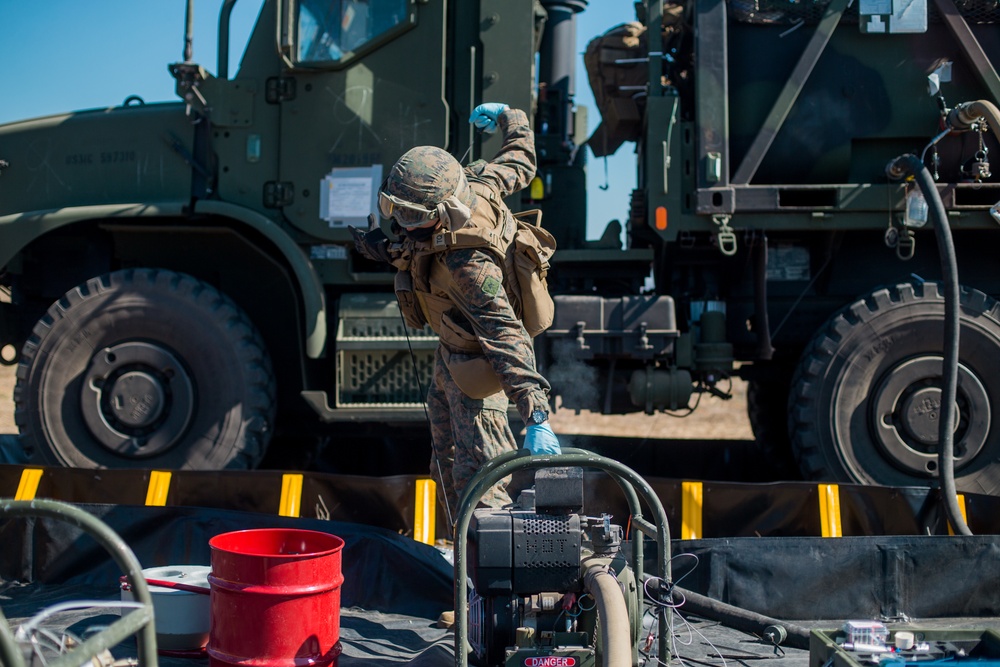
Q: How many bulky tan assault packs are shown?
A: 1